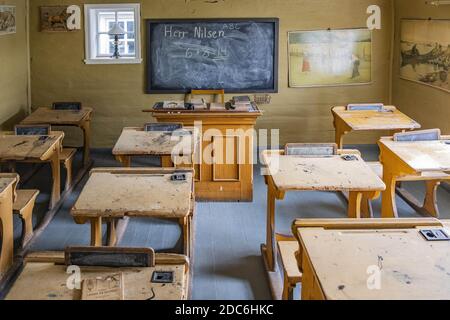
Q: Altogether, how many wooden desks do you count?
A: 11